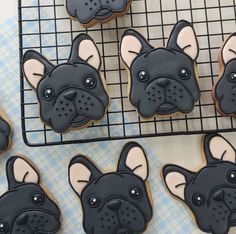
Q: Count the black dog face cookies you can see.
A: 8